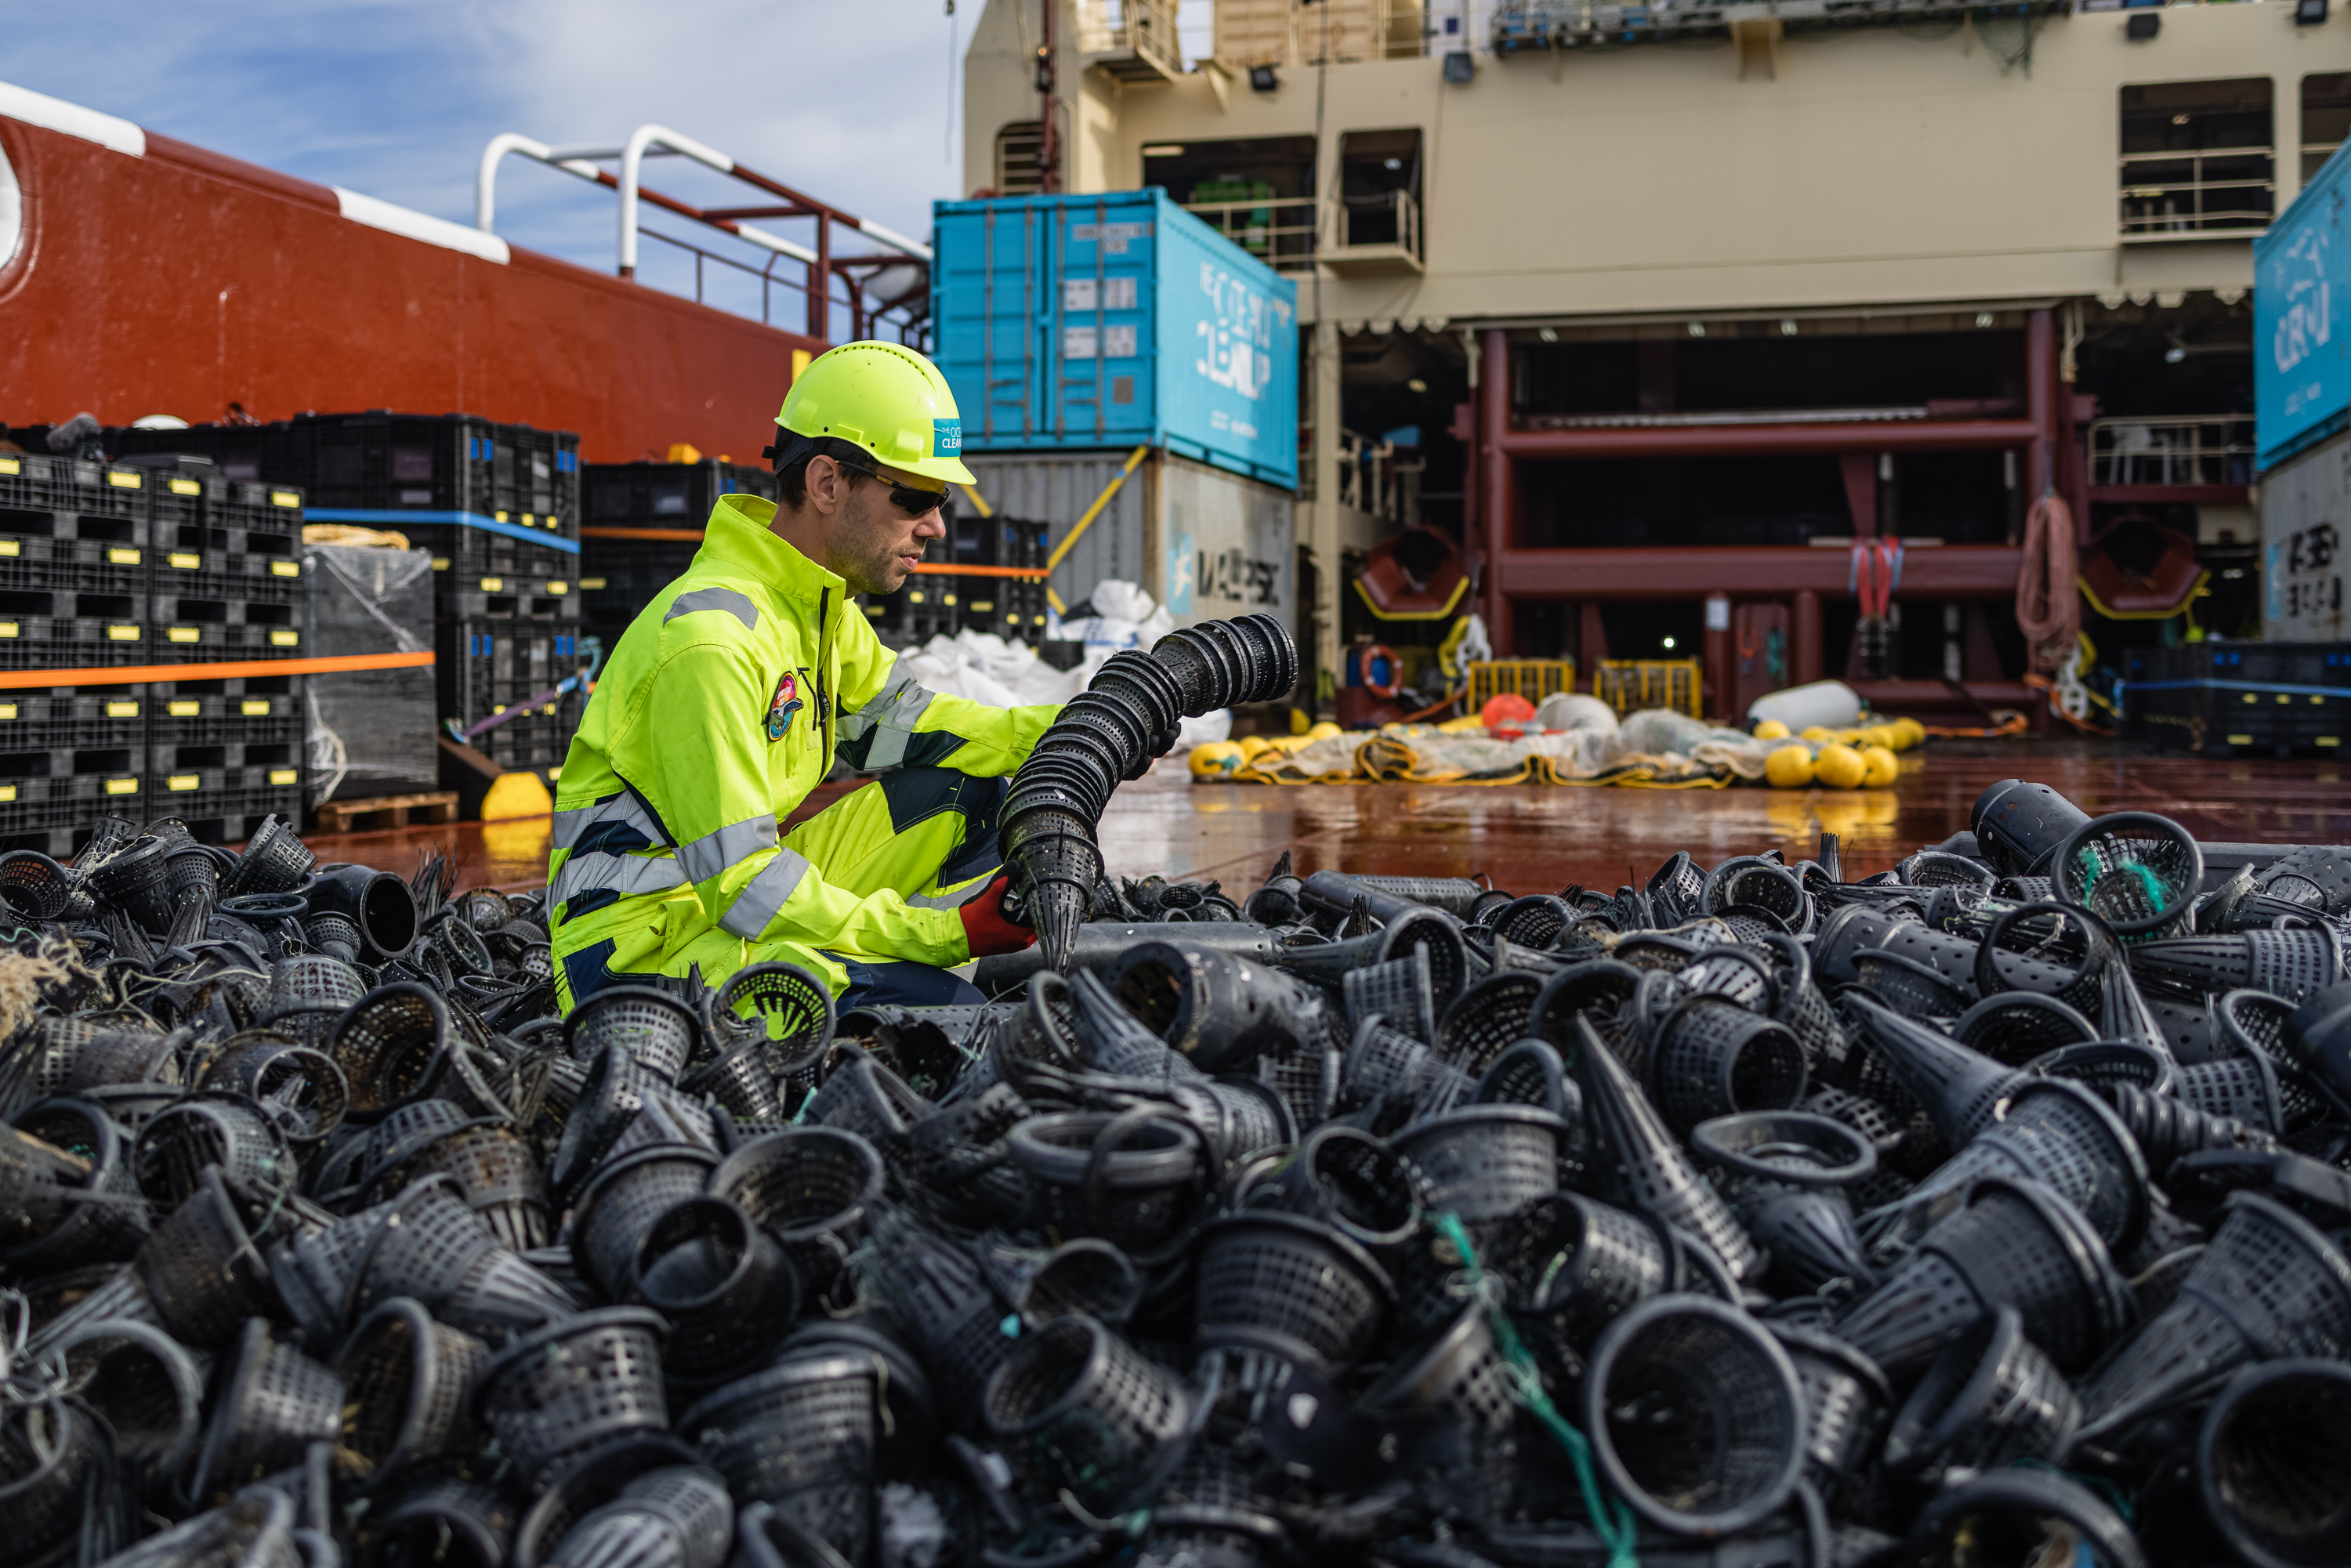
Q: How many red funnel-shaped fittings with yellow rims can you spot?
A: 2